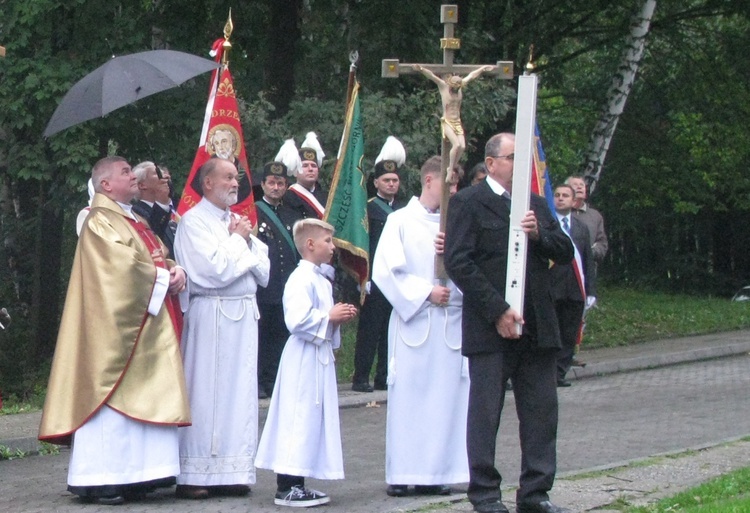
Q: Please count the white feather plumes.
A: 3